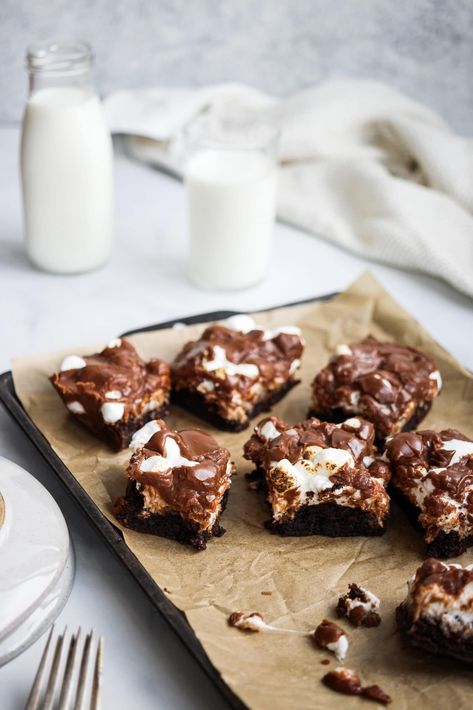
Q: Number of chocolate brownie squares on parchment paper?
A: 7